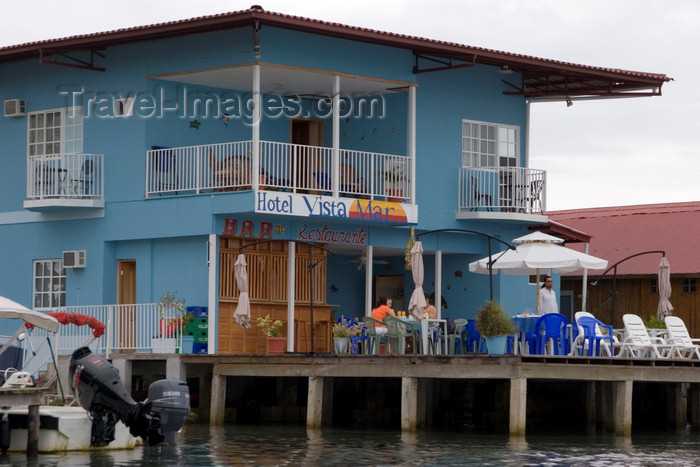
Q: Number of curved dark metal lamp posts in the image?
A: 3